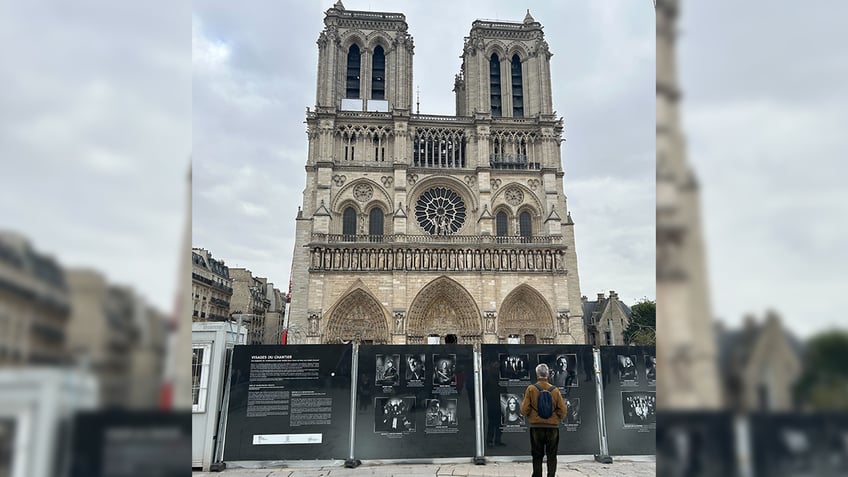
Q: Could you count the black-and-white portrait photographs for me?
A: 12